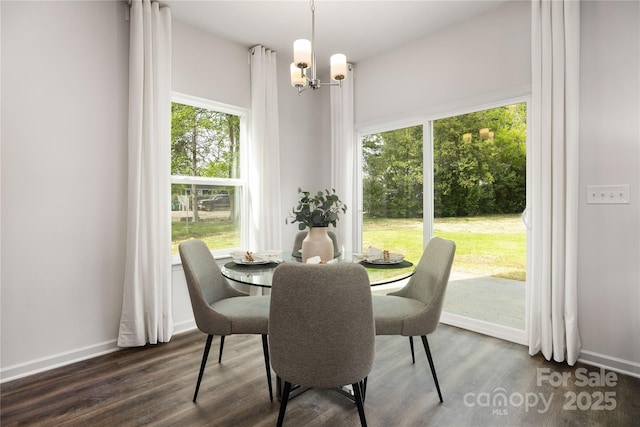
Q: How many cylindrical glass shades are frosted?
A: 3